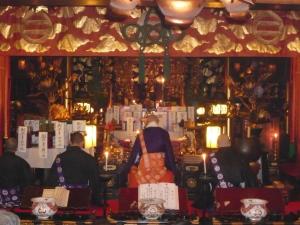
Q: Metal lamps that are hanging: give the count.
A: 3